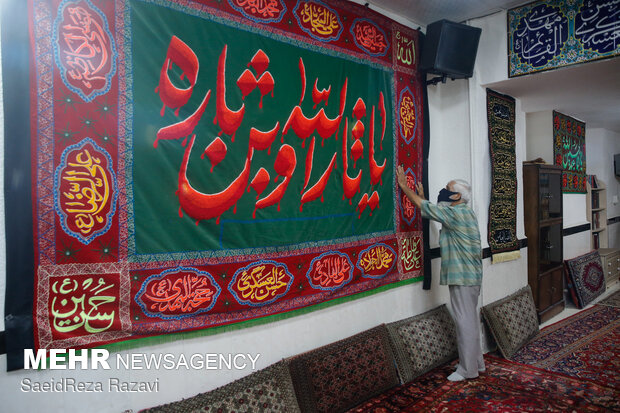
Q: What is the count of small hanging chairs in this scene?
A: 0